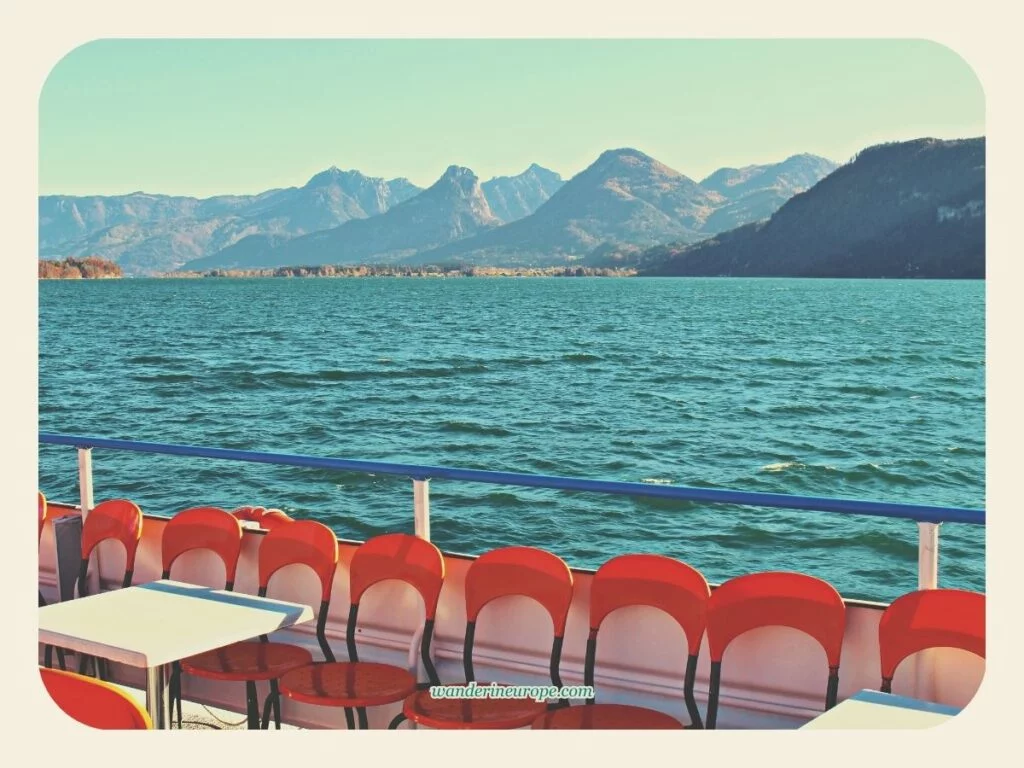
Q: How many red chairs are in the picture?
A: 10